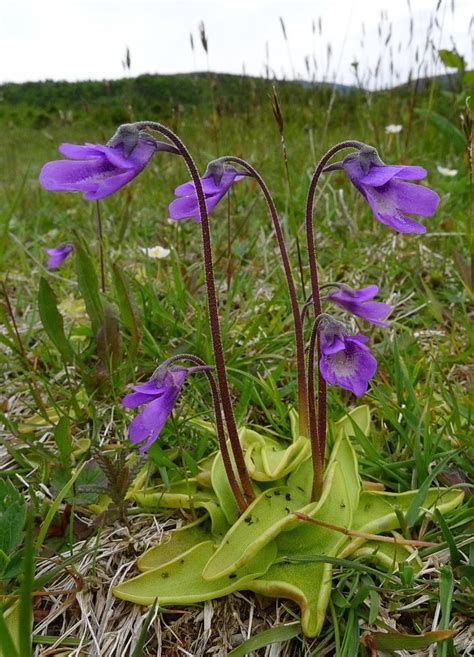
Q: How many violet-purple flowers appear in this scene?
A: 7